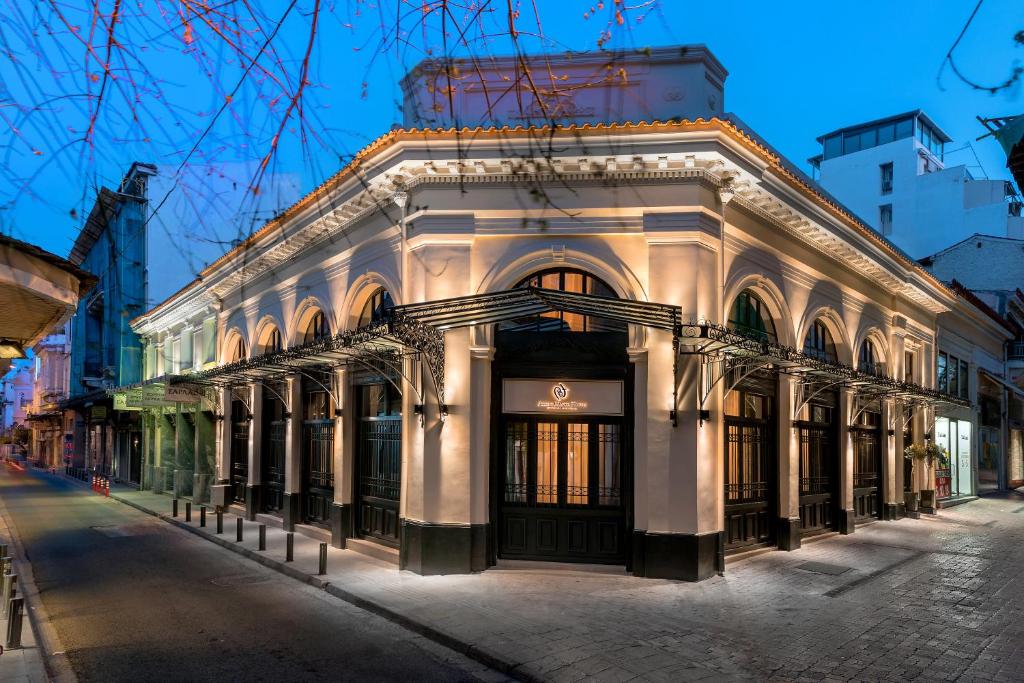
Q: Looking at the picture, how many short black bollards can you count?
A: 12